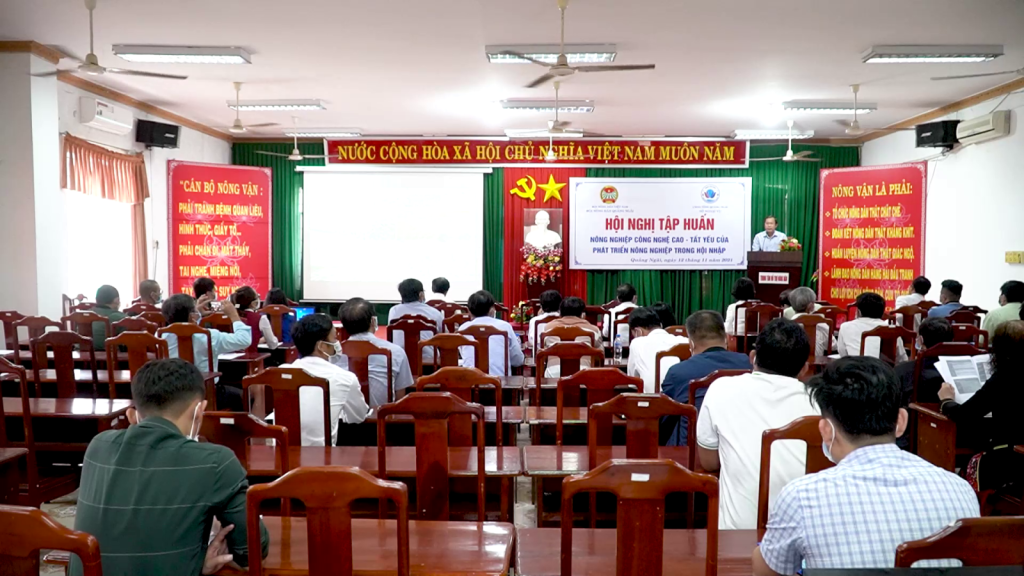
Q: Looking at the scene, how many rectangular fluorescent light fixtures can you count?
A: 9